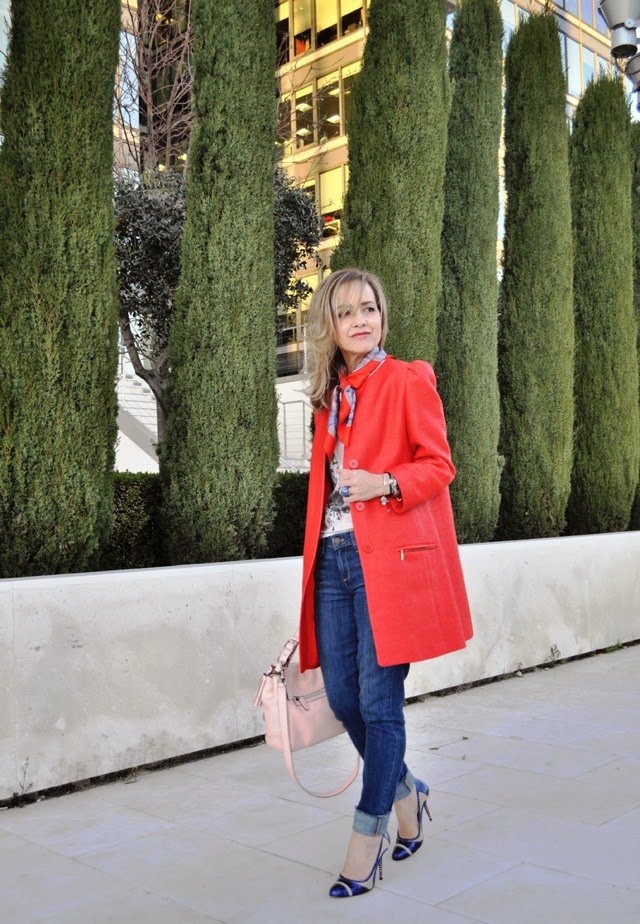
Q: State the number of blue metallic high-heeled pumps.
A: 2